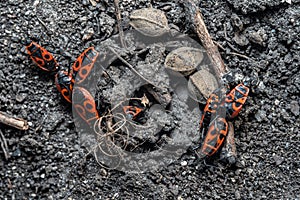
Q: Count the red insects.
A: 8